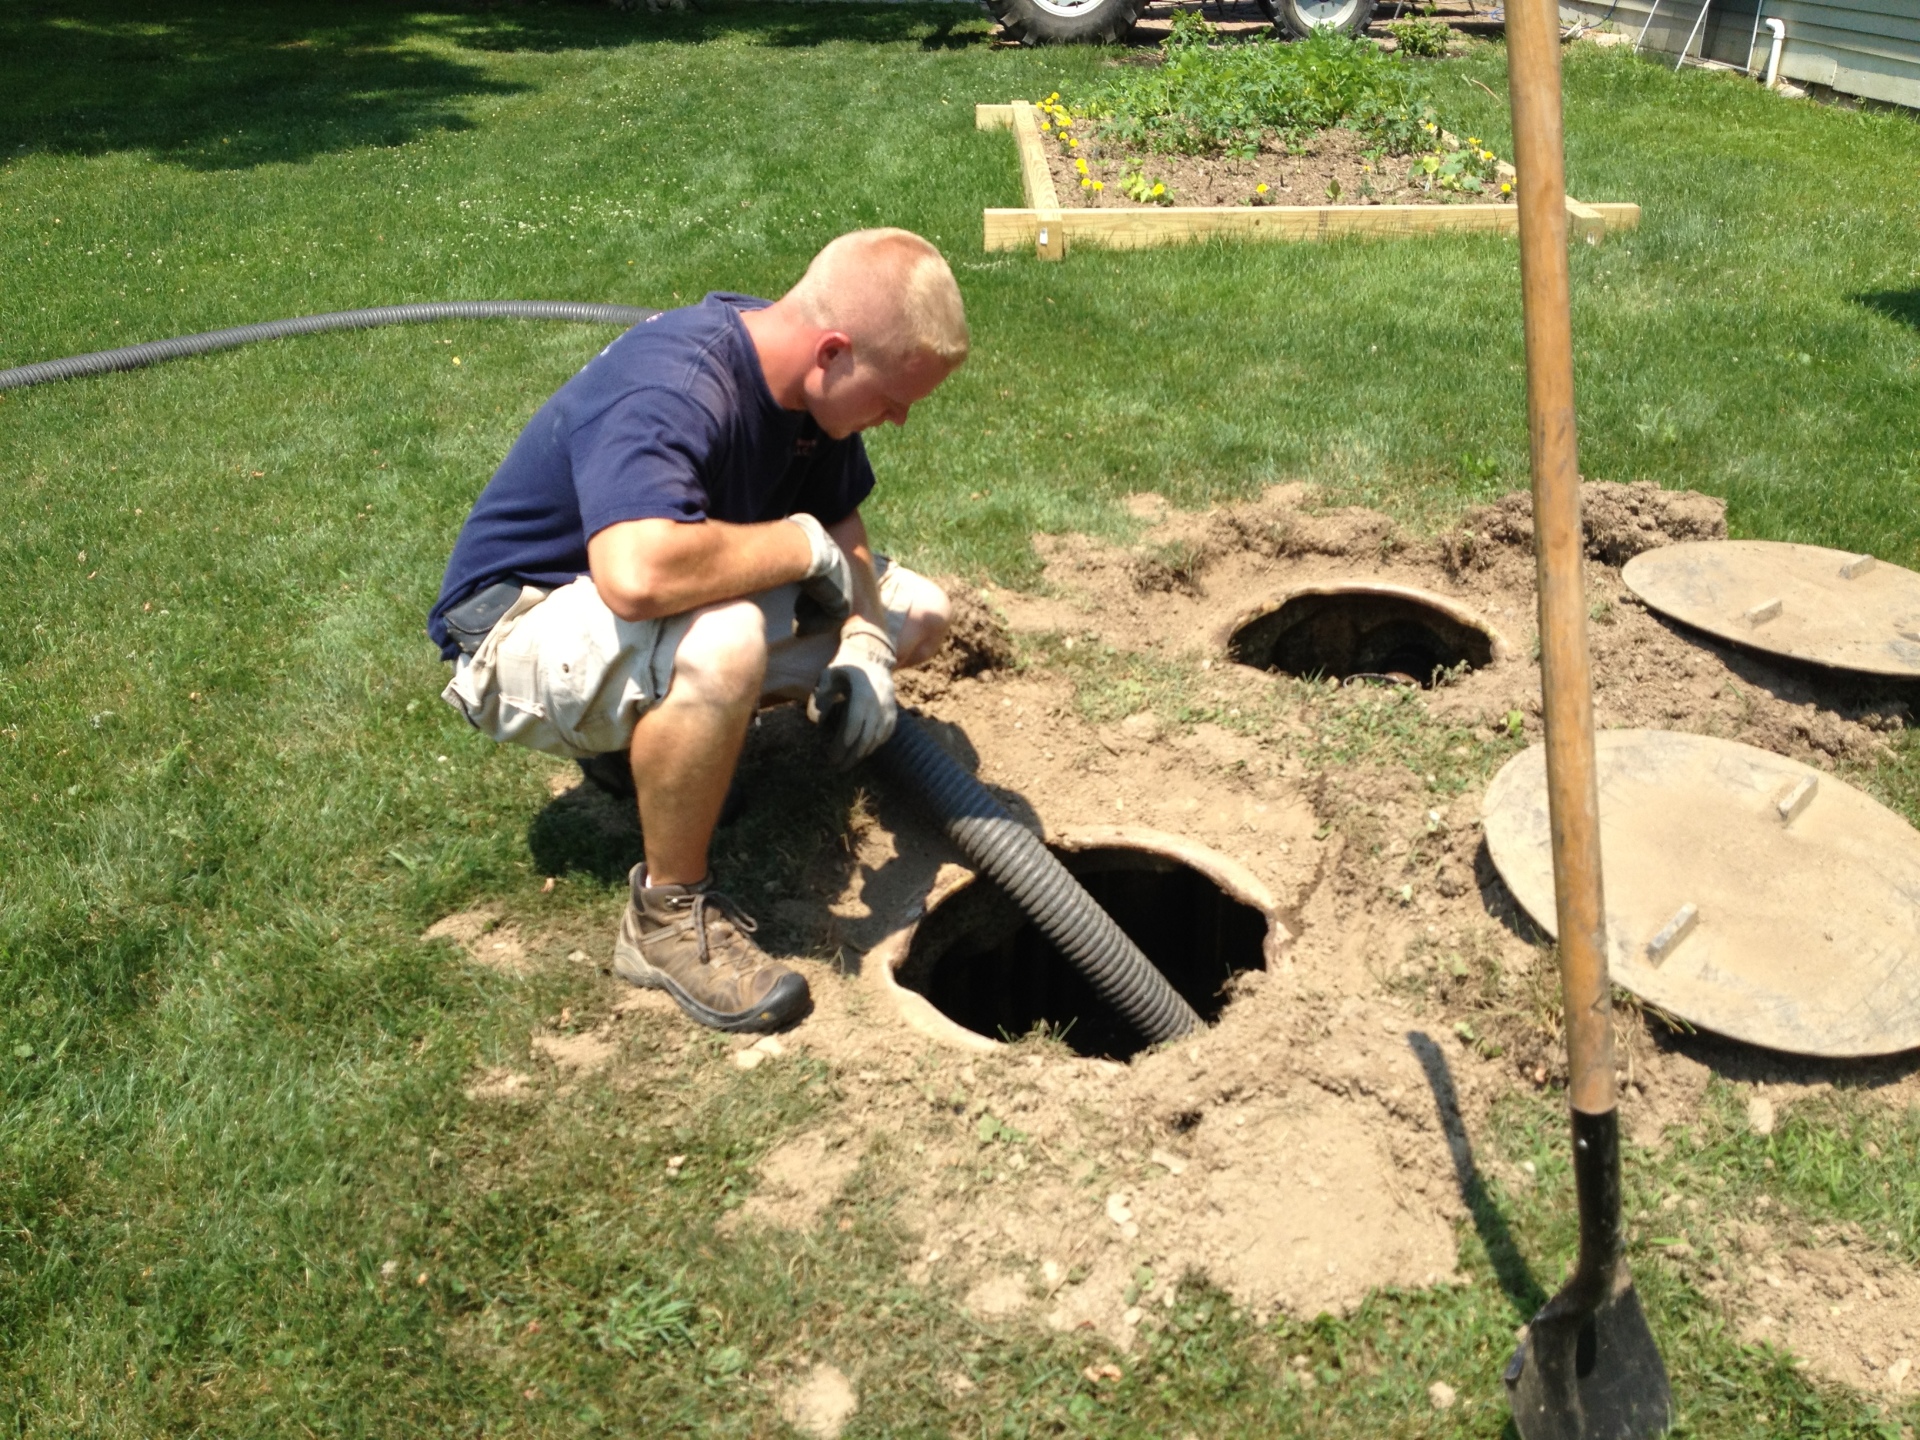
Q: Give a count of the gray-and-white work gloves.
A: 2